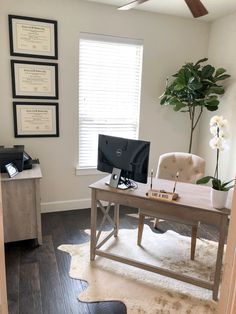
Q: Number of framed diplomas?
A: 3